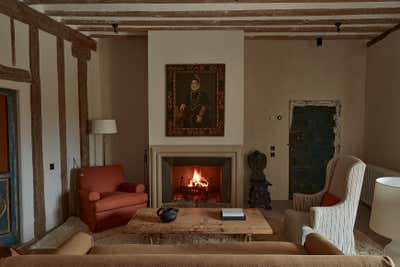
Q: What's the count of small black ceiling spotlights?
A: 3